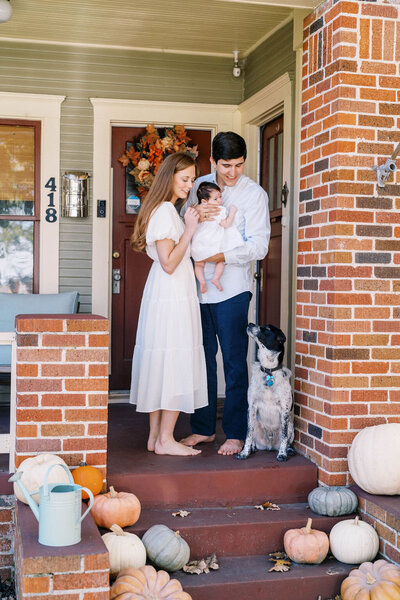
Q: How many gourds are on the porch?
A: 11